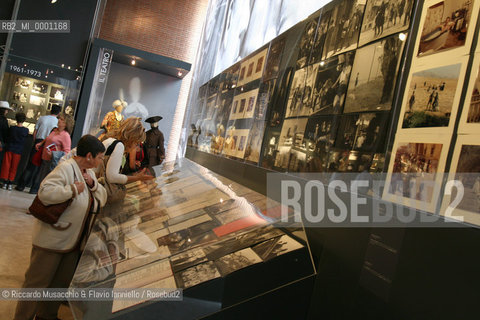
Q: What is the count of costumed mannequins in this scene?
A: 2